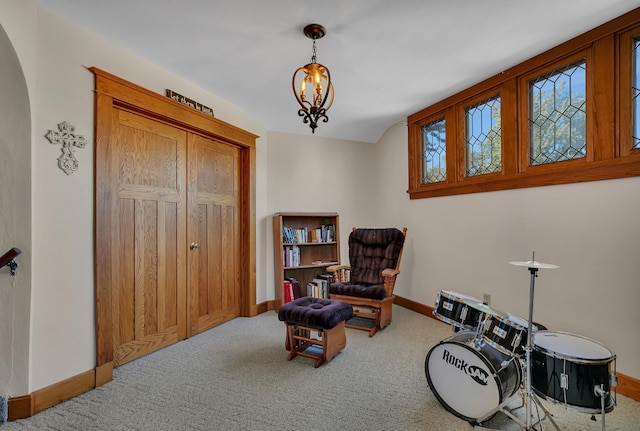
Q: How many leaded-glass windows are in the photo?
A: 4